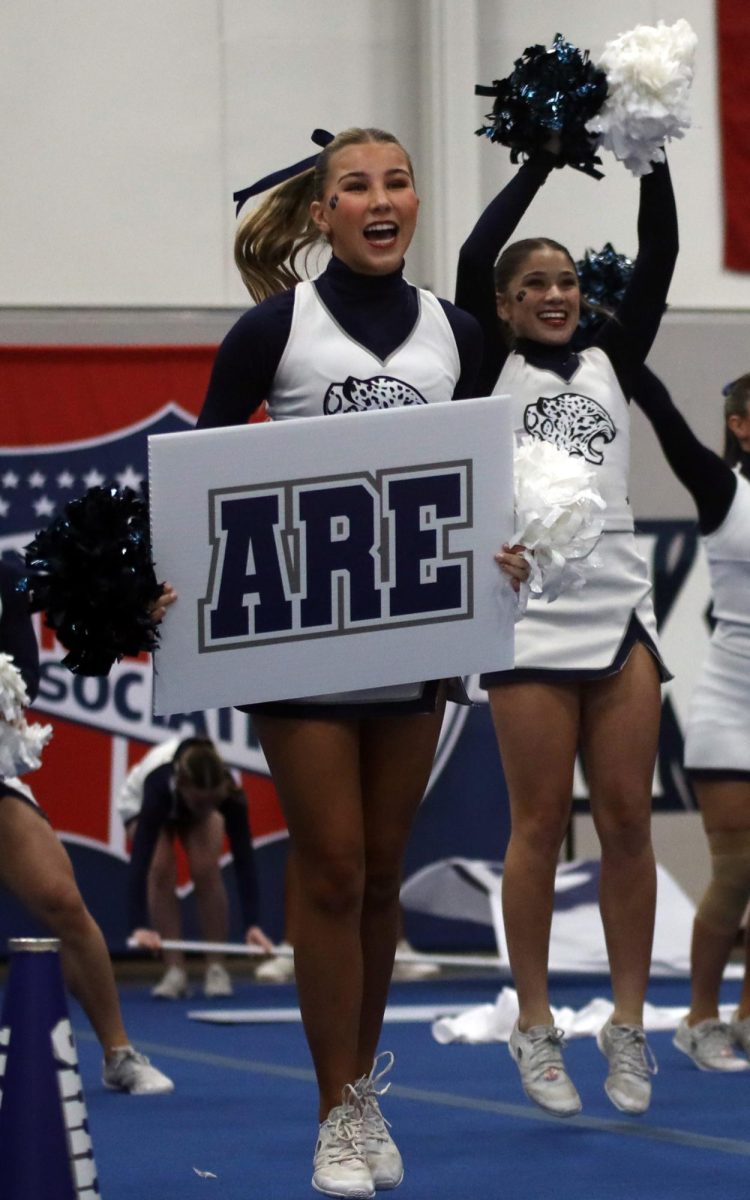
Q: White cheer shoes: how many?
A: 11